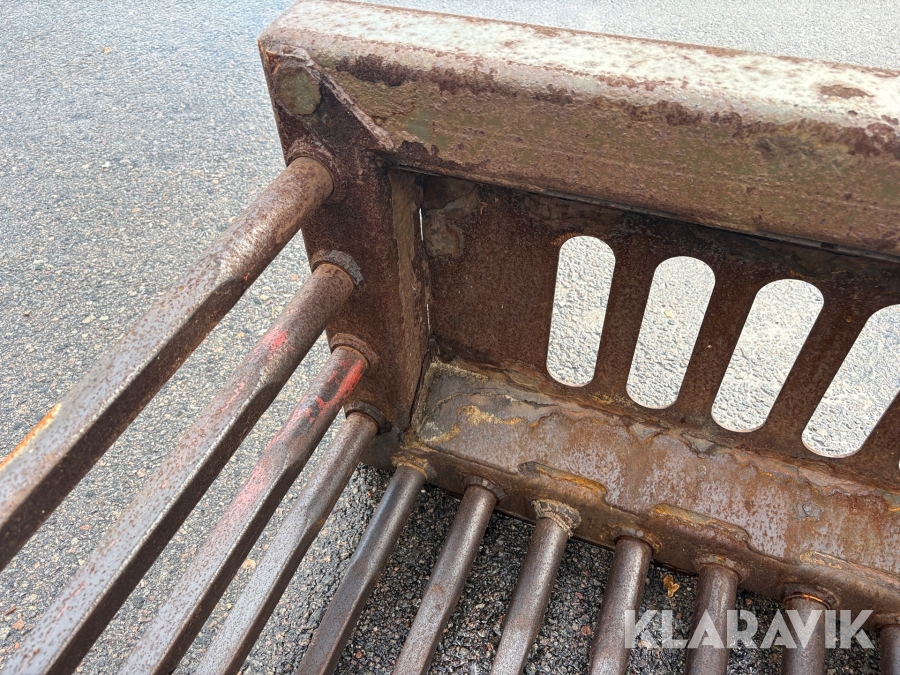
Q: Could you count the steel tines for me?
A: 11